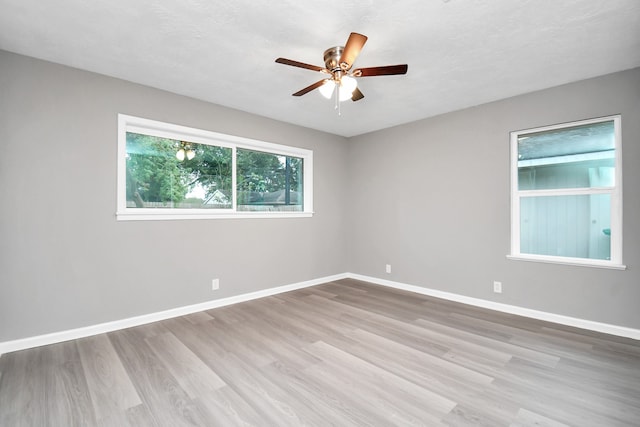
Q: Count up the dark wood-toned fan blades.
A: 5